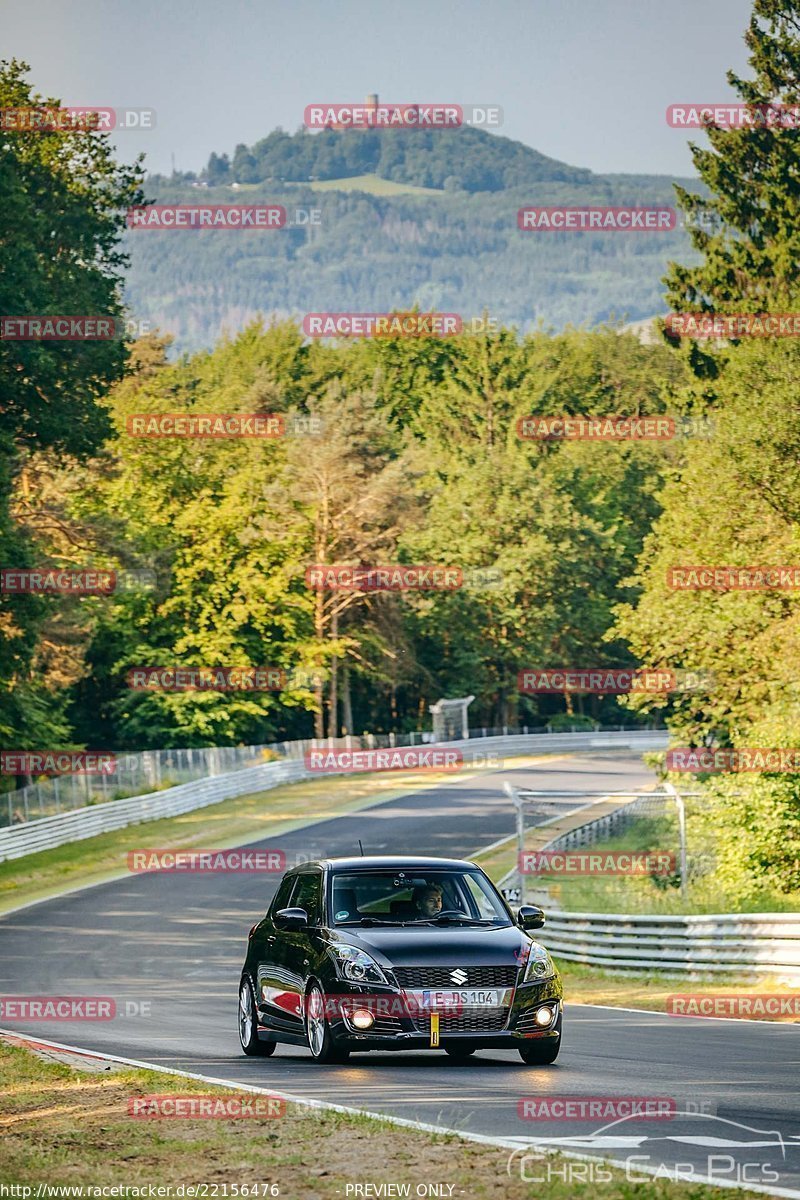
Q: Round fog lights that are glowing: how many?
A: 2